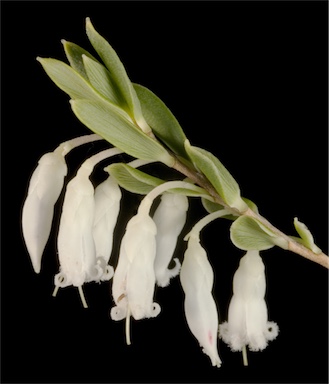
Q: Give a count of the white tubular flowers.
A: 7